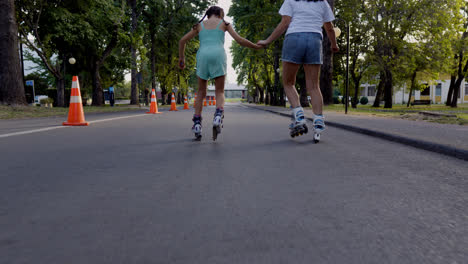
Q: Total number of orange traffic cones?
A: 8